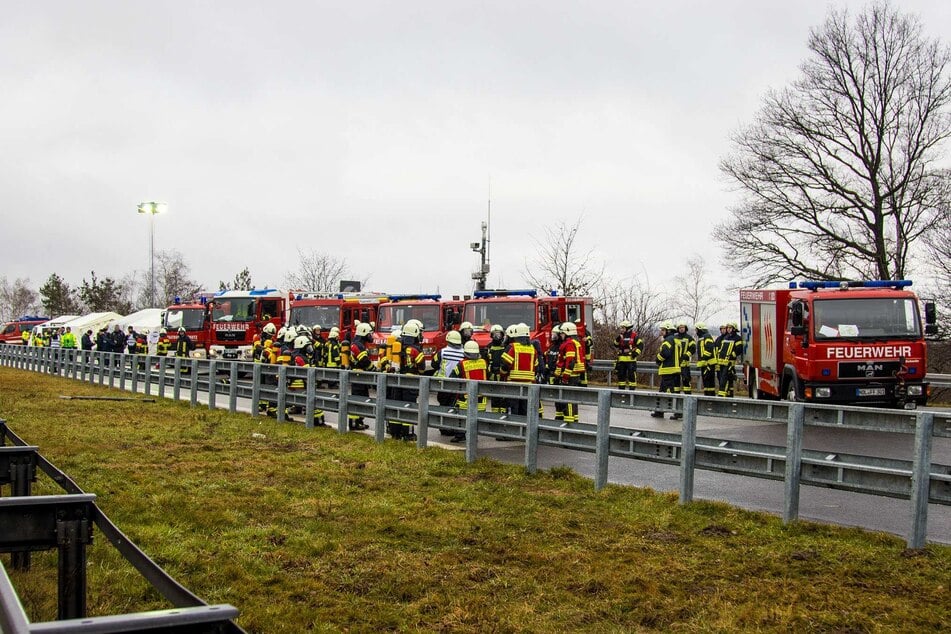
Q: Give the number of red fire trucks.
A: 6